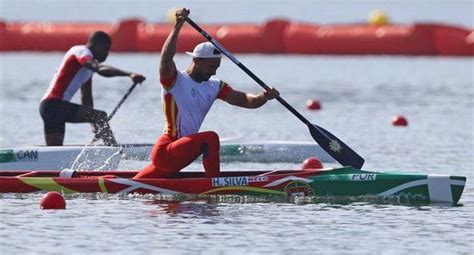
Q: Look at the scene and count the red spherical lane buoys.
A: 4